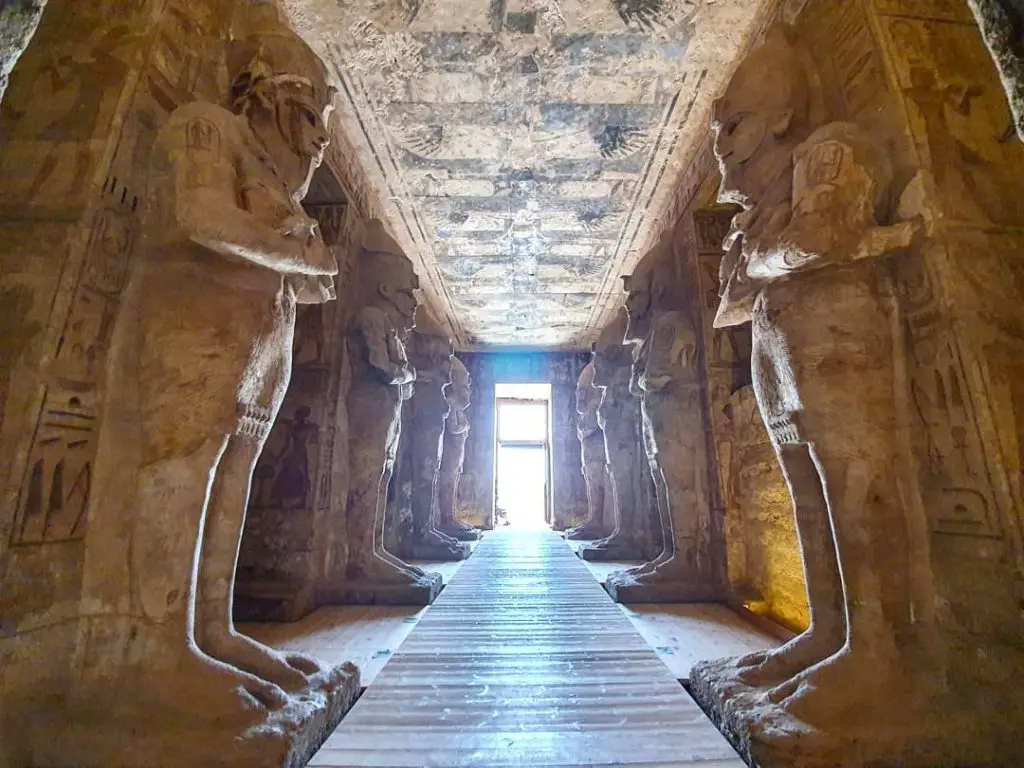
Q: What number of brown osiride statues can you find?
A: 8